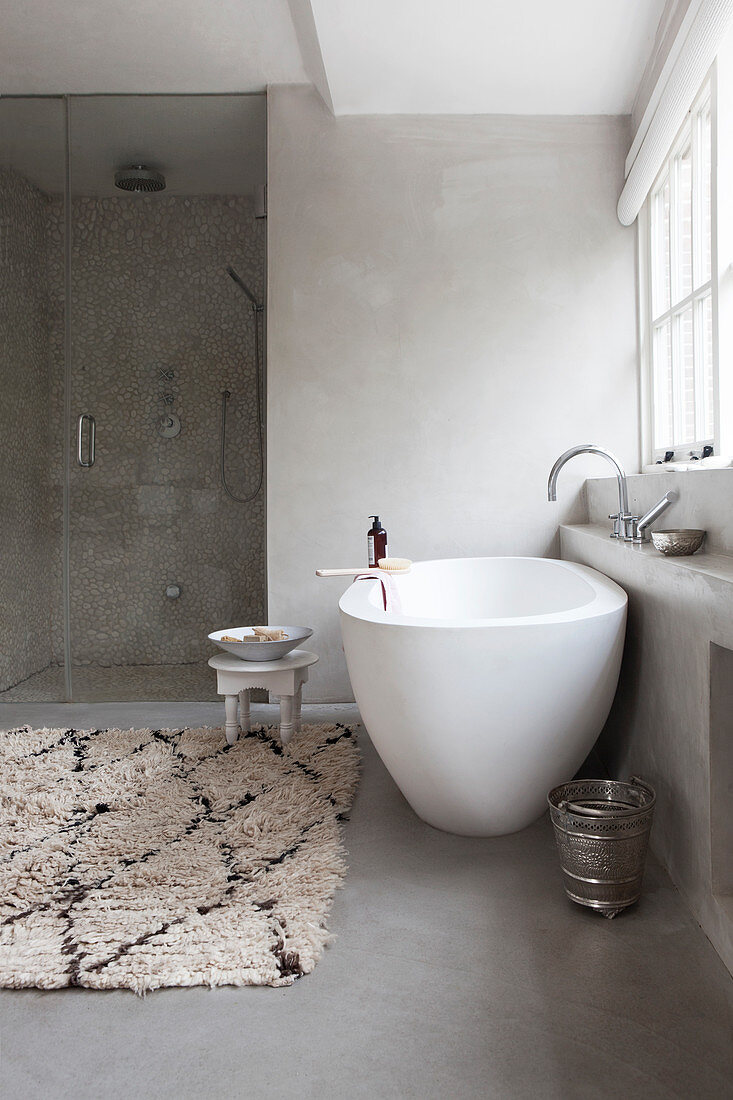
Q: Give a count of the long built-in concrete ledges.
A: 1